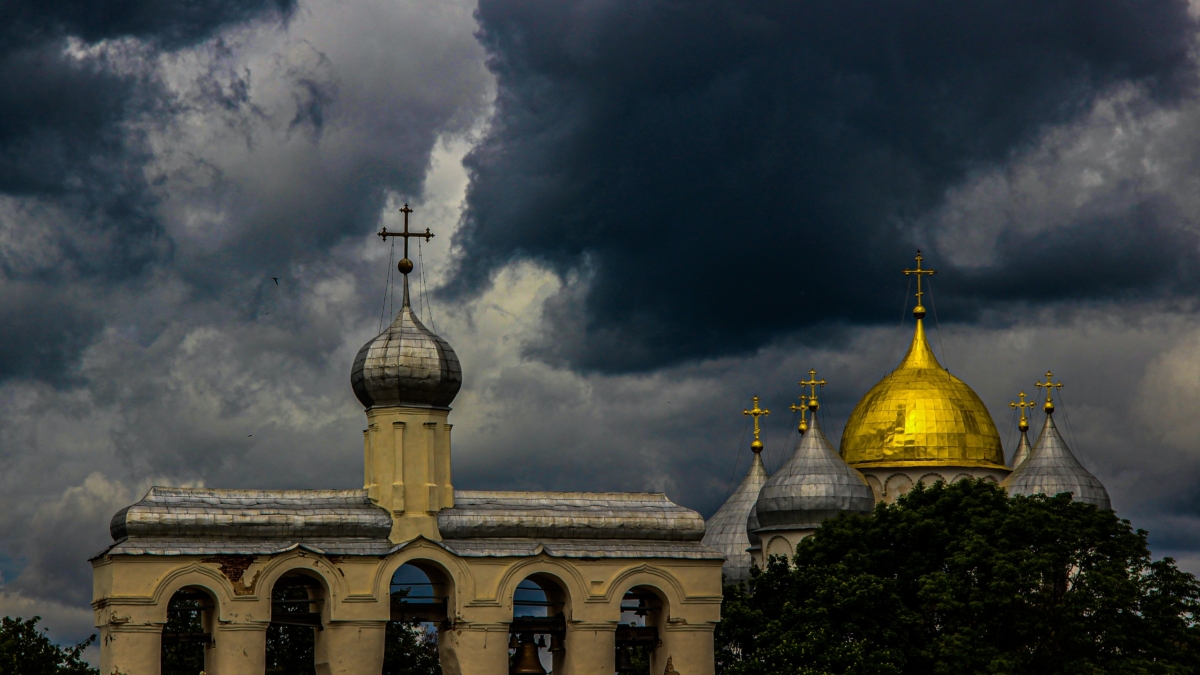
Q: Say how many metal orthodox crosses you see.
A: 7